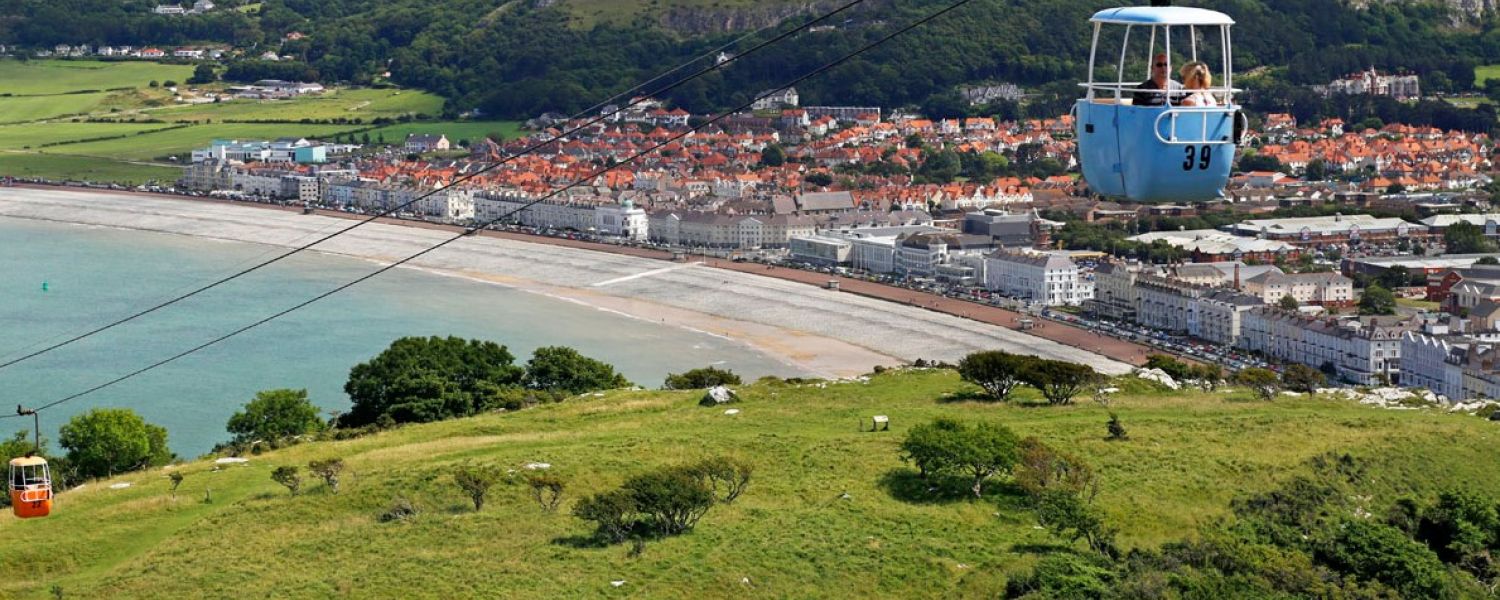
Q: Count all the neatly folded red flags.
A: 0